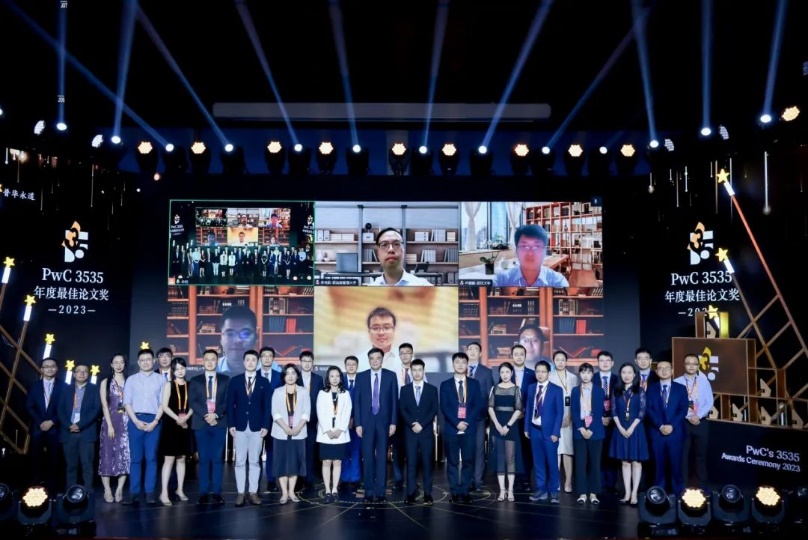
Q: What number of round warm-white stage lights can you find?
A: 13